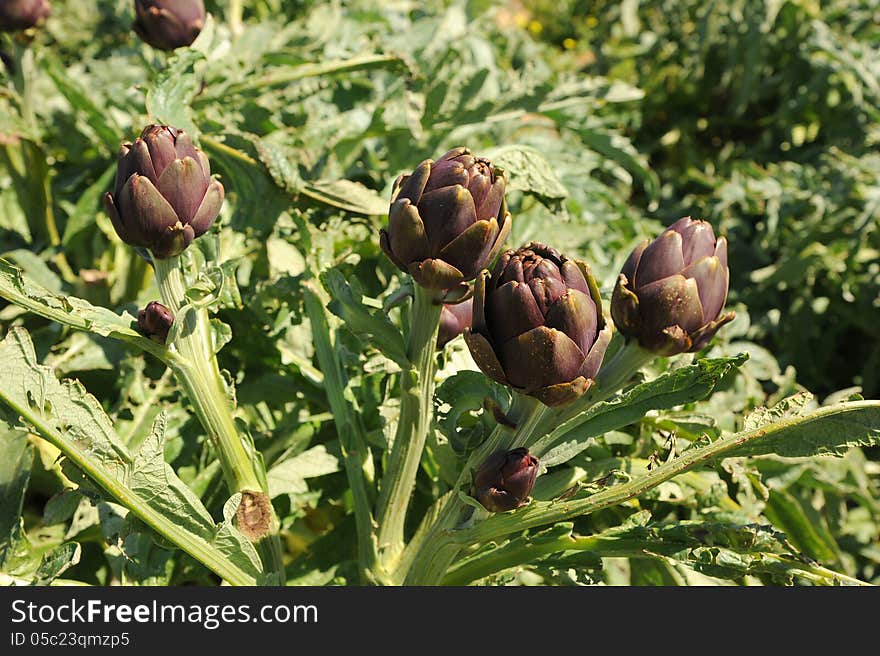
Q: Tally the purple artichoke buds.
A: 9